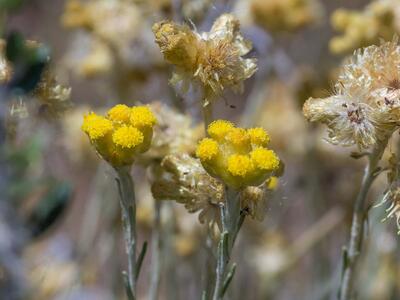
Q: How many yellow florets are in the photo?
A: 10